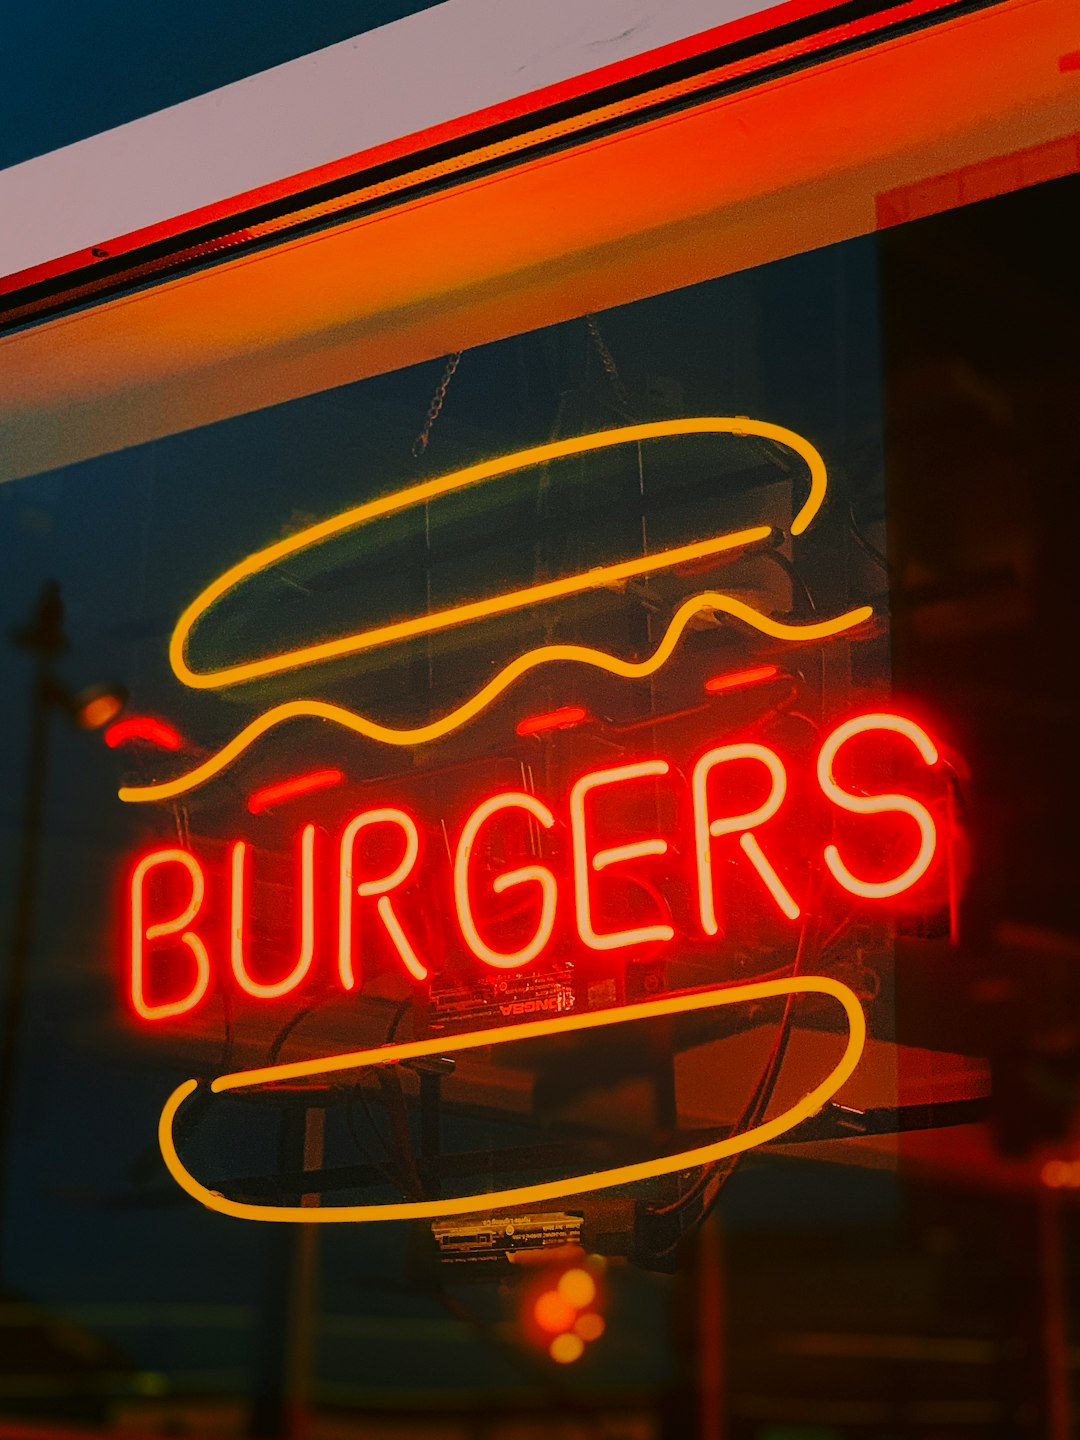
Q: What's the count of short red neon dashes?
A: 4